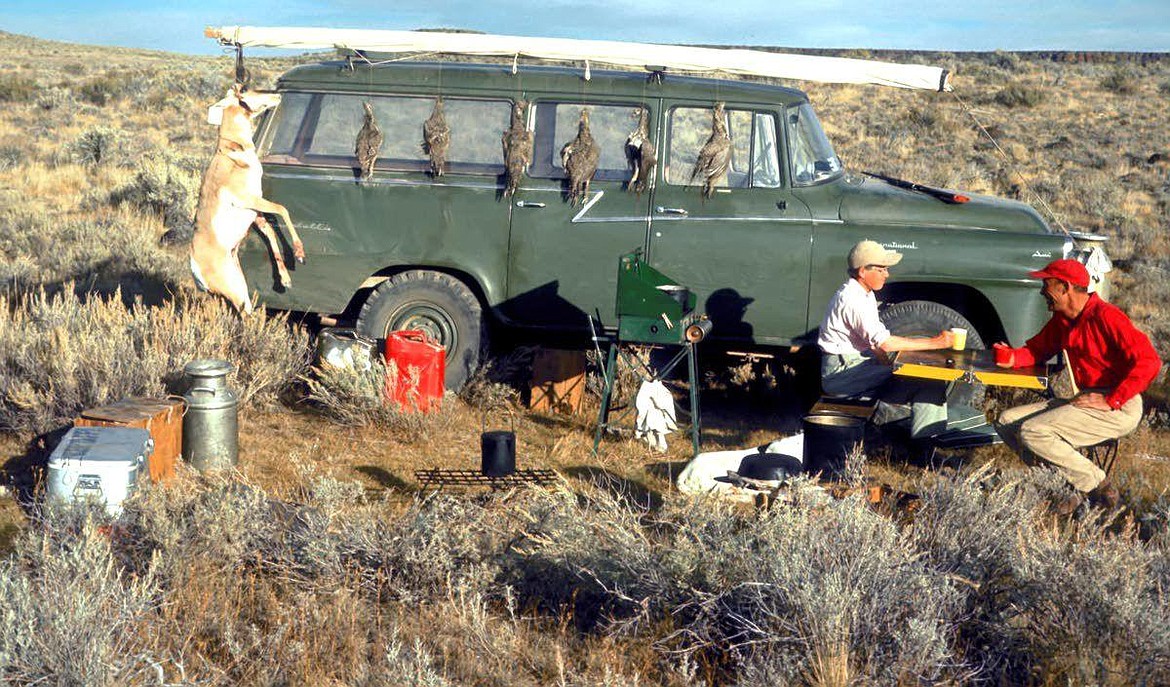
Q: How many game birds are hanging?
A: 6